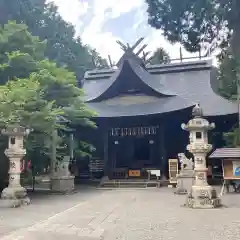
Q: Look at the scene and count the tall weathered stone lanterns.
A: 2